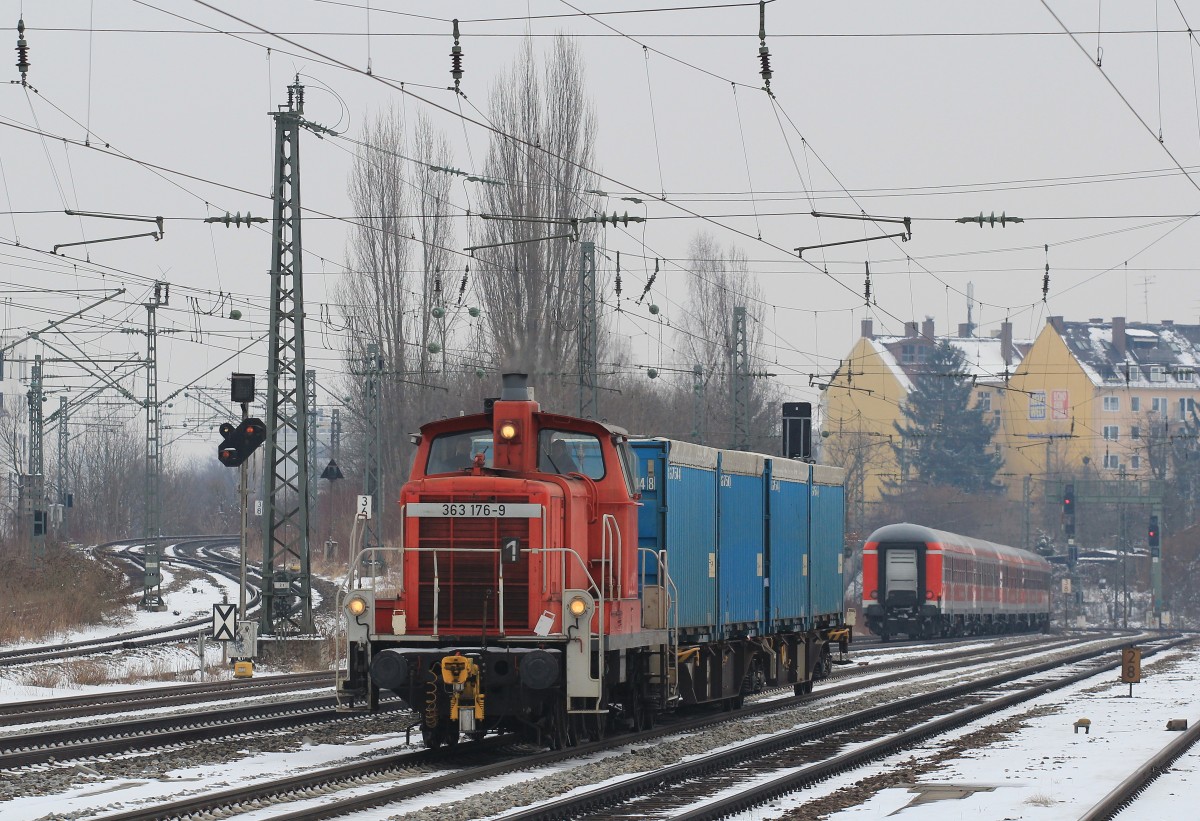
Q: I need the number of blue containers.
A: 4